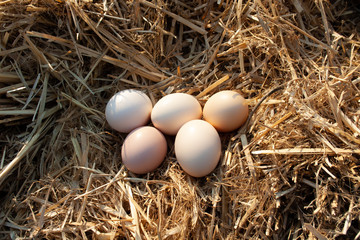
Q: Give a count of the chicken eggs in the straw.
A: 5